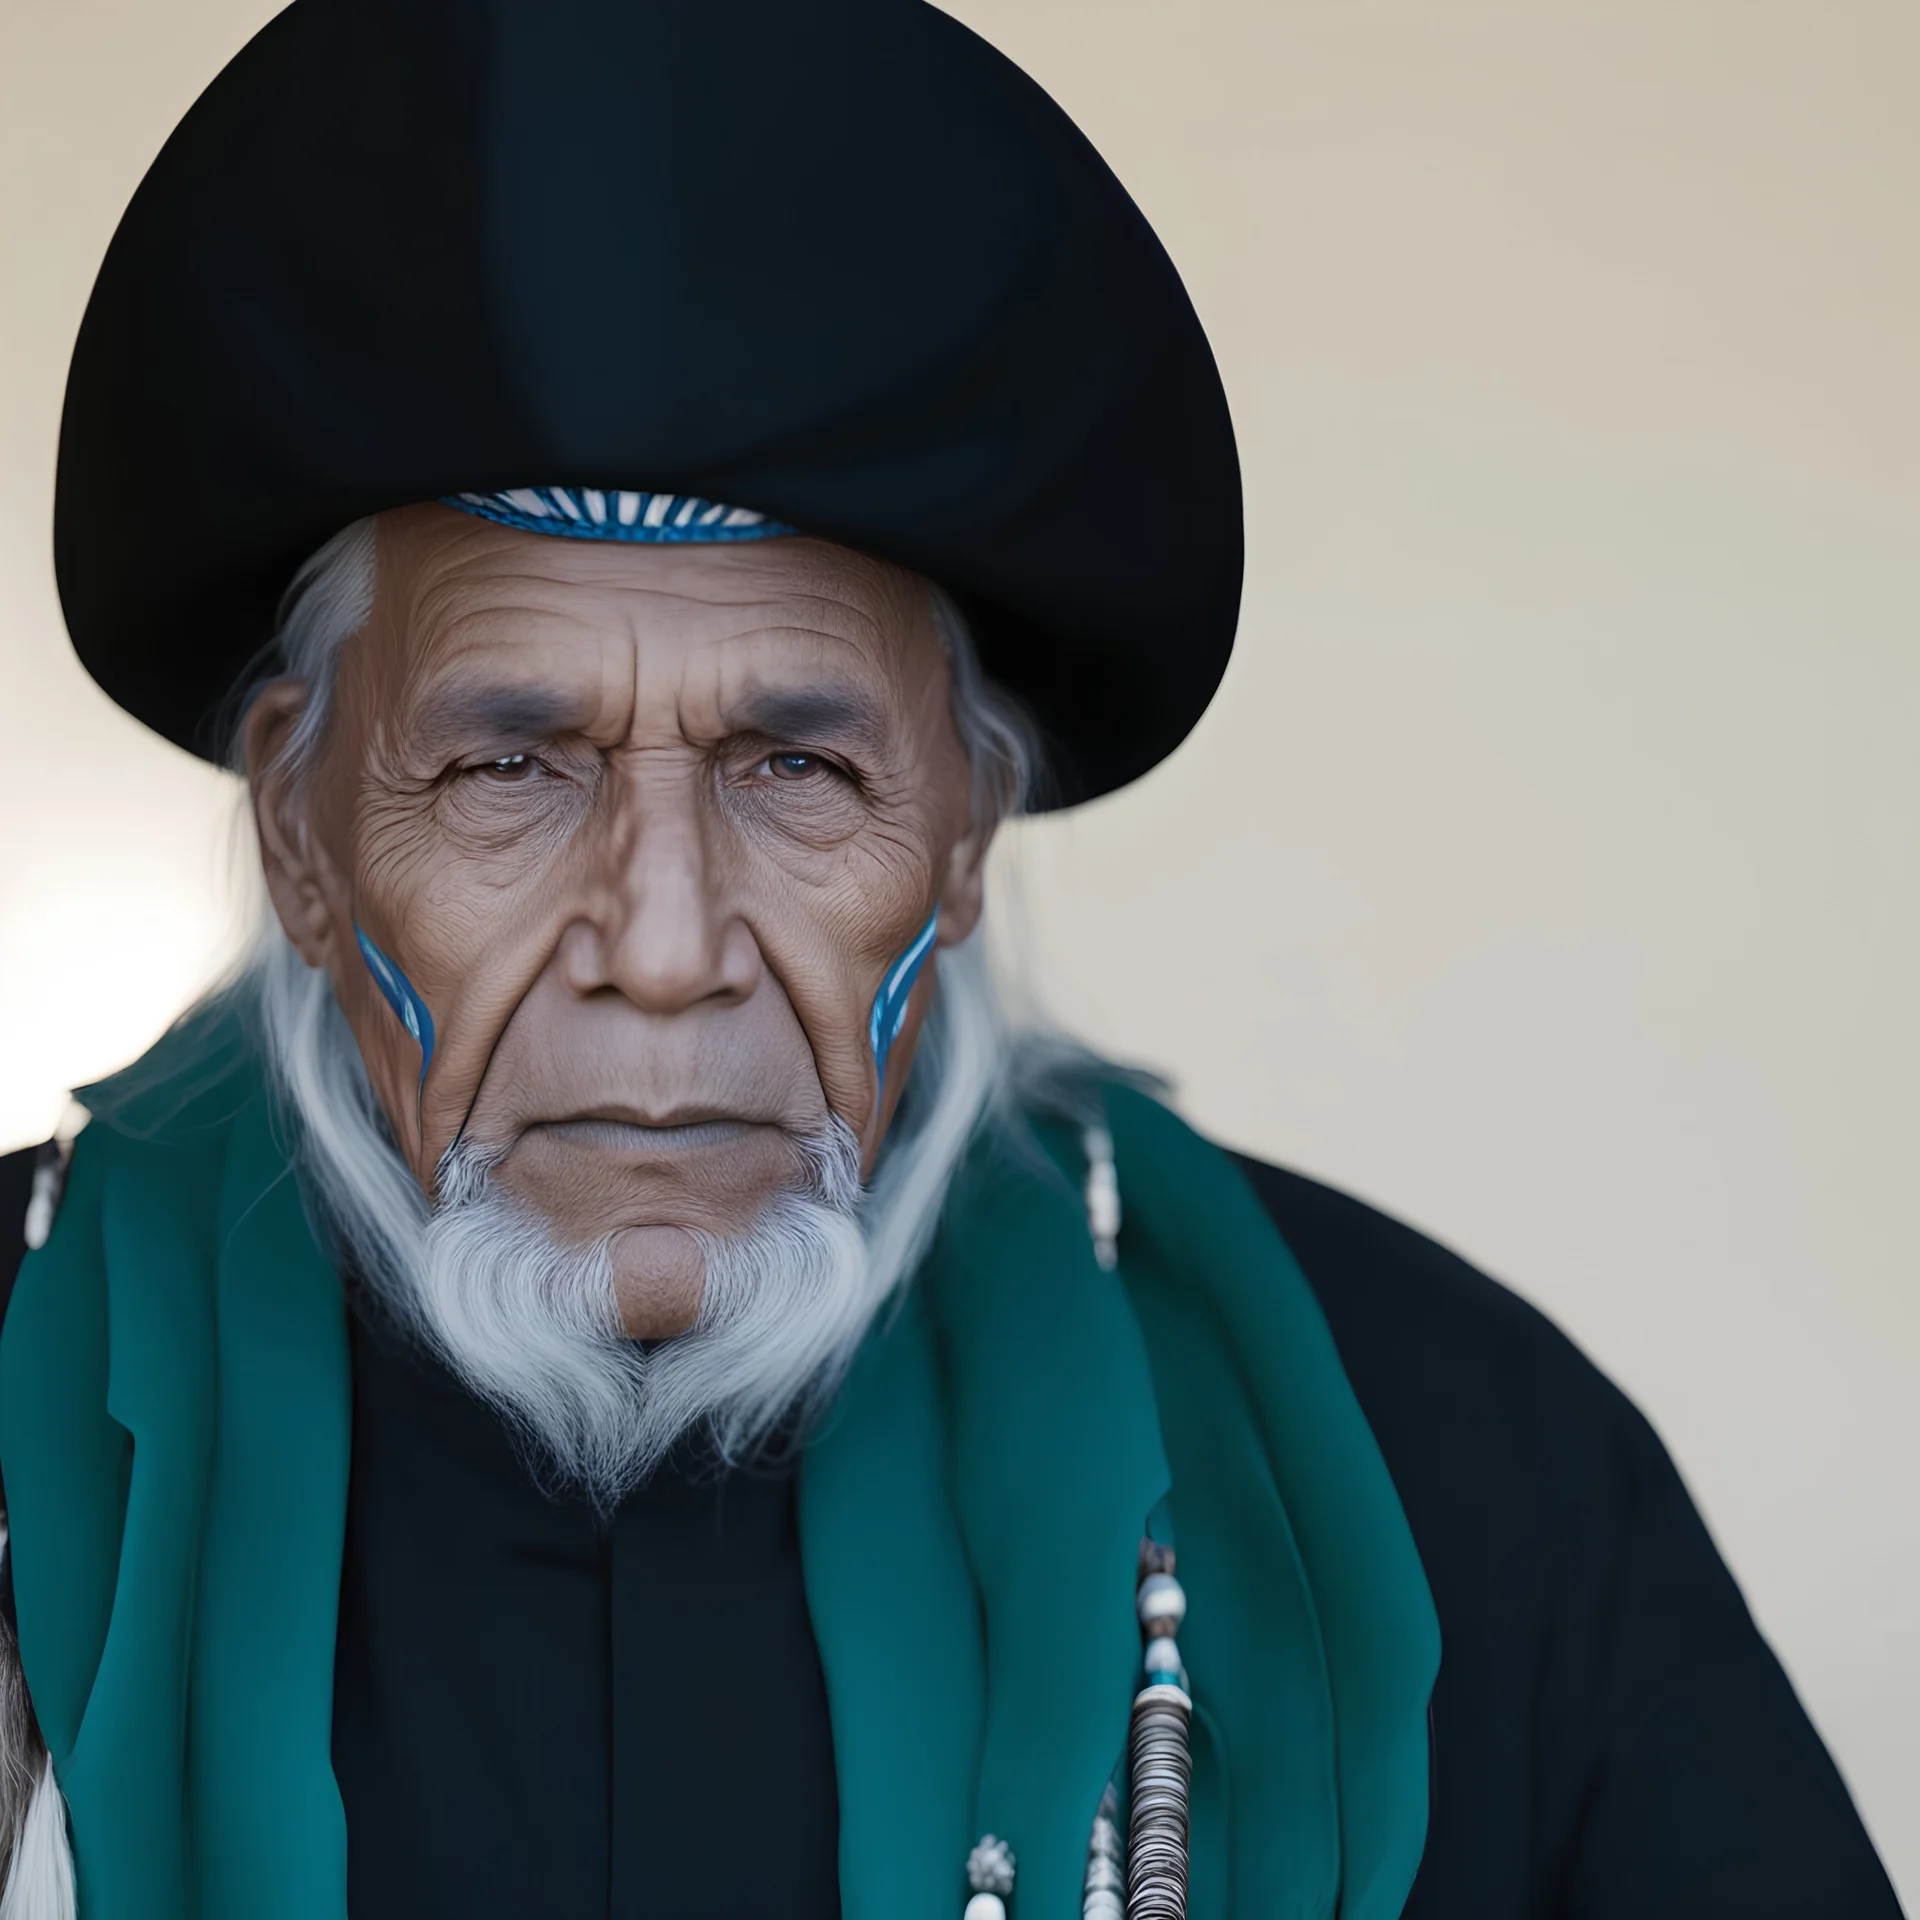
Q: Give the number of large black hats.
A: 1